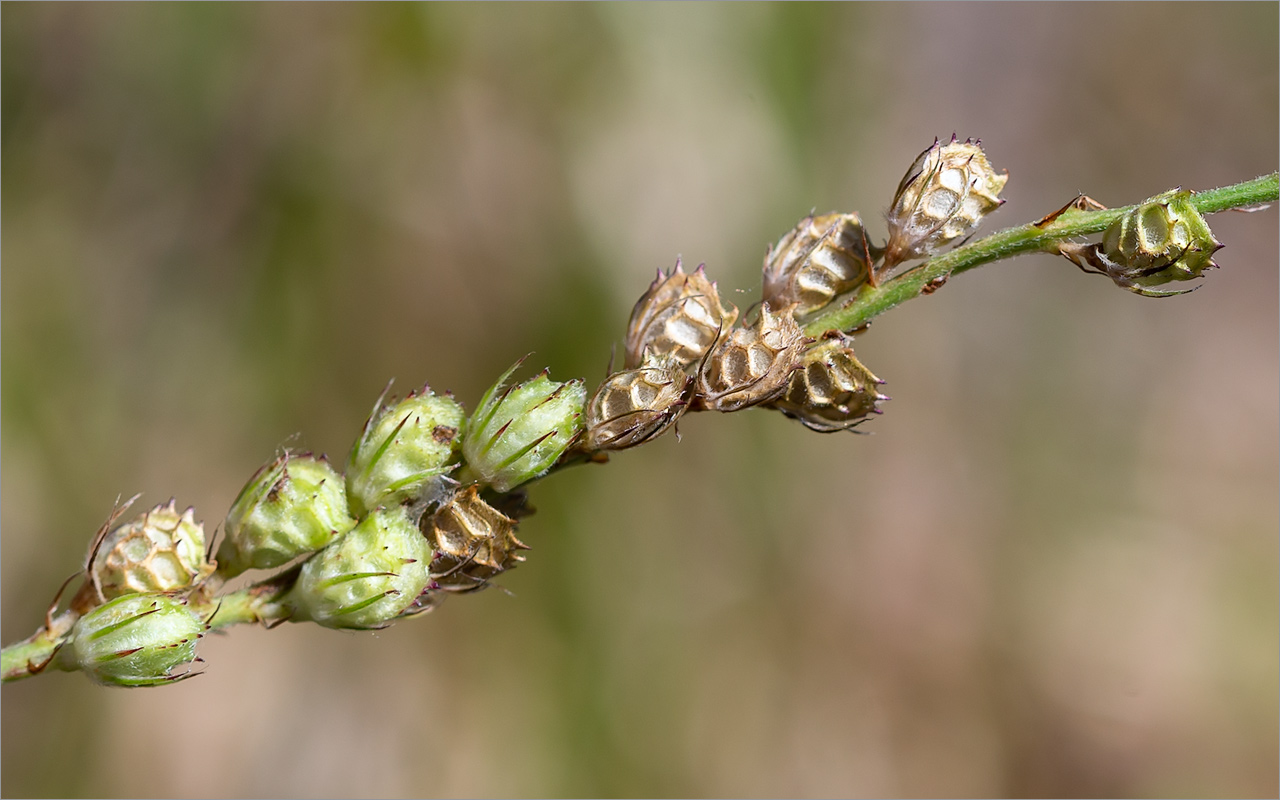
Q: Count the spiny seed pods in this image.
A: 14